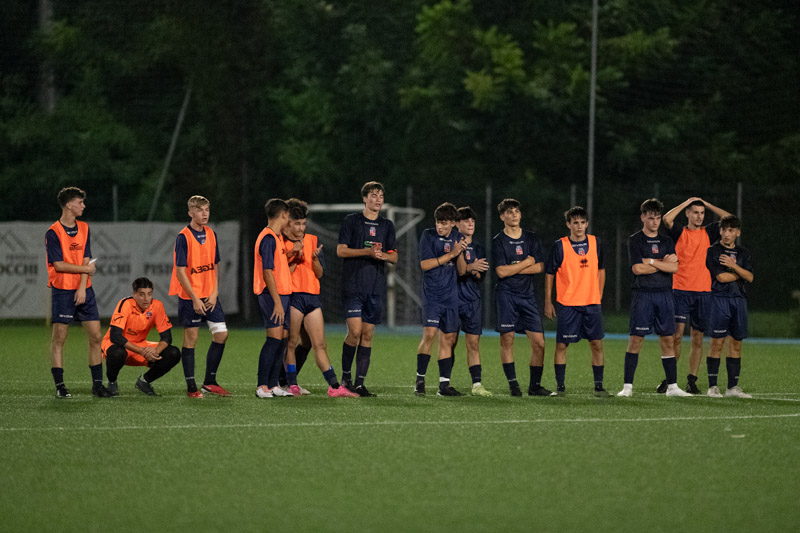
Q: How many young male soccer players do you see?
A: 13